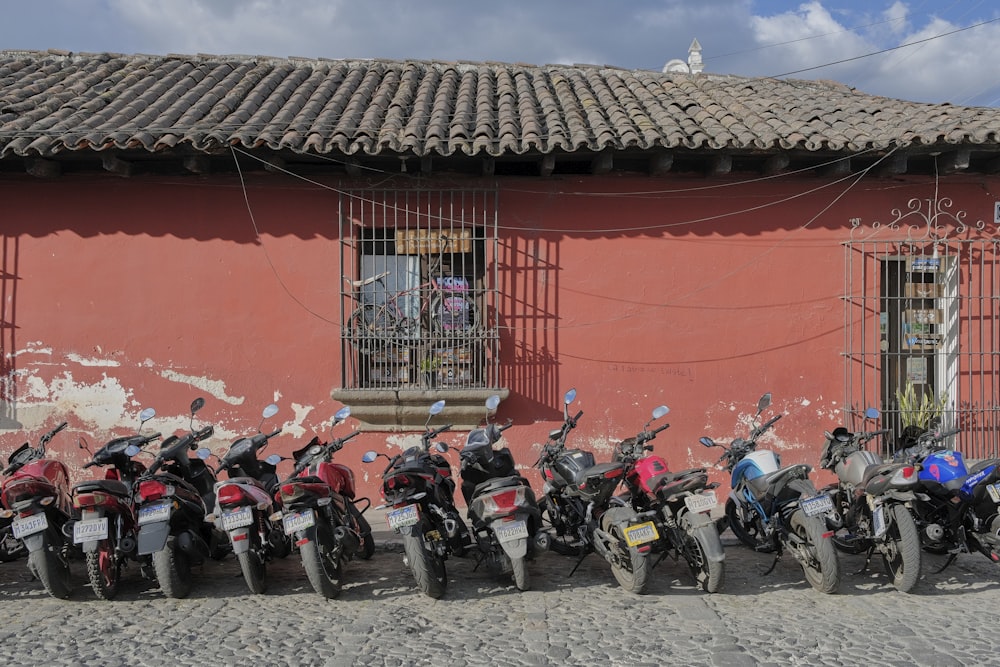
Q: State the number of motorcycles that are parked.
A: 12